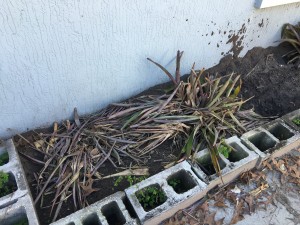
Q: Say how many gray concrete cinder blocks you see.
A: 7